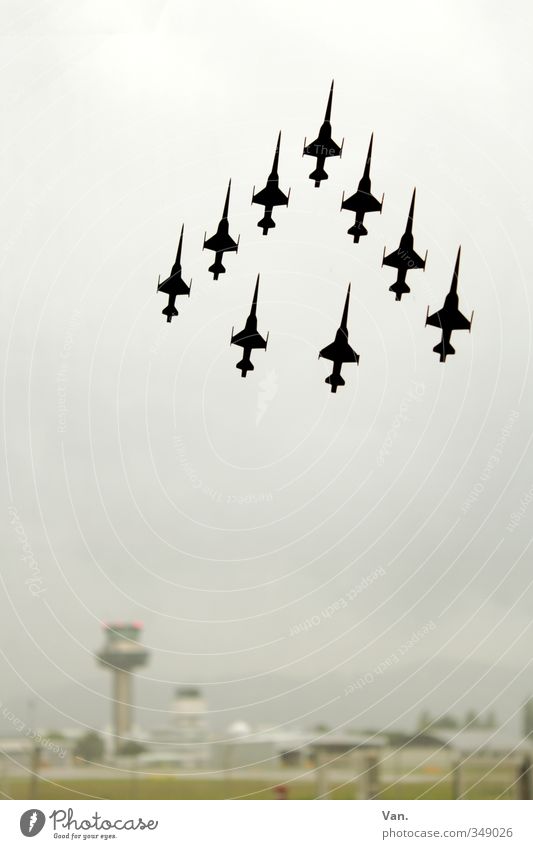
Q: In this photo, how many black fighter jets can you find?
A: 9